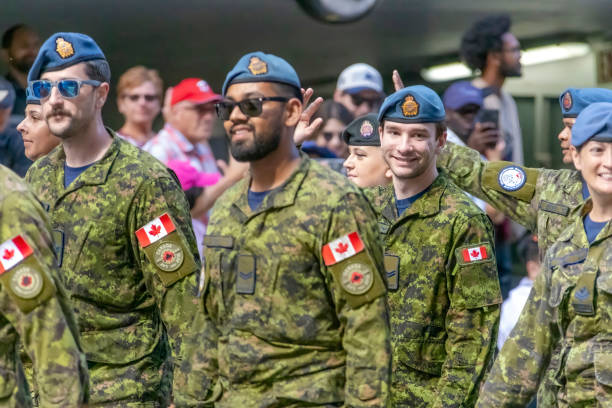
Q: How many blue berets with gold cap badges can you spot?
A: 3